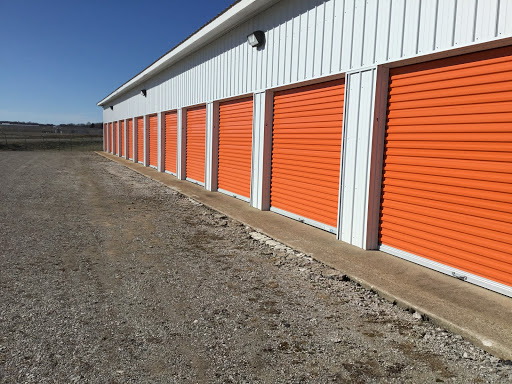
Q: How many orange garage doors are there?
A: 12